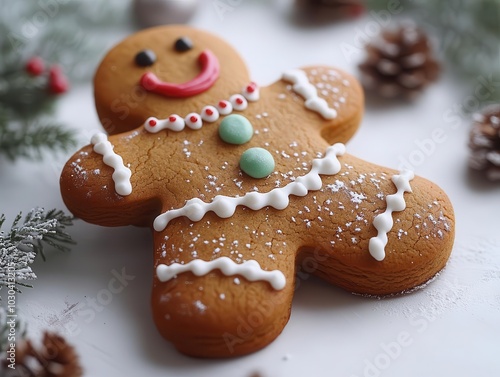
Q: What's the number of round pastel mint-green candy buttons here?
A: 2